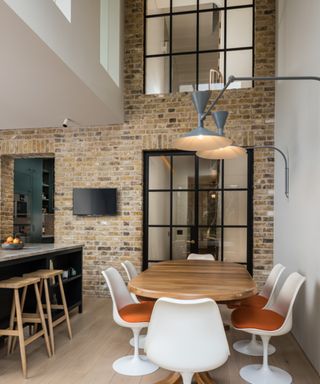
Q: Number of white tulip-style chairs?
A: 6